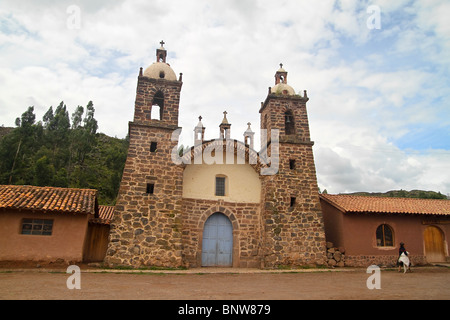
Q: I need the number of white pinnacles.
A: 3